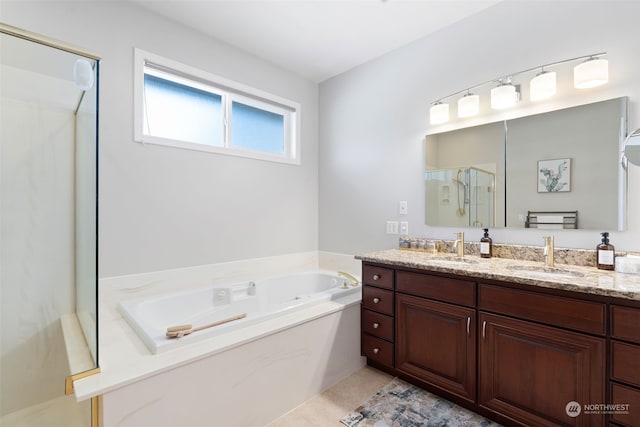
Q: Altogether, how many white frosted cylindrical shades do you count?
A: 5